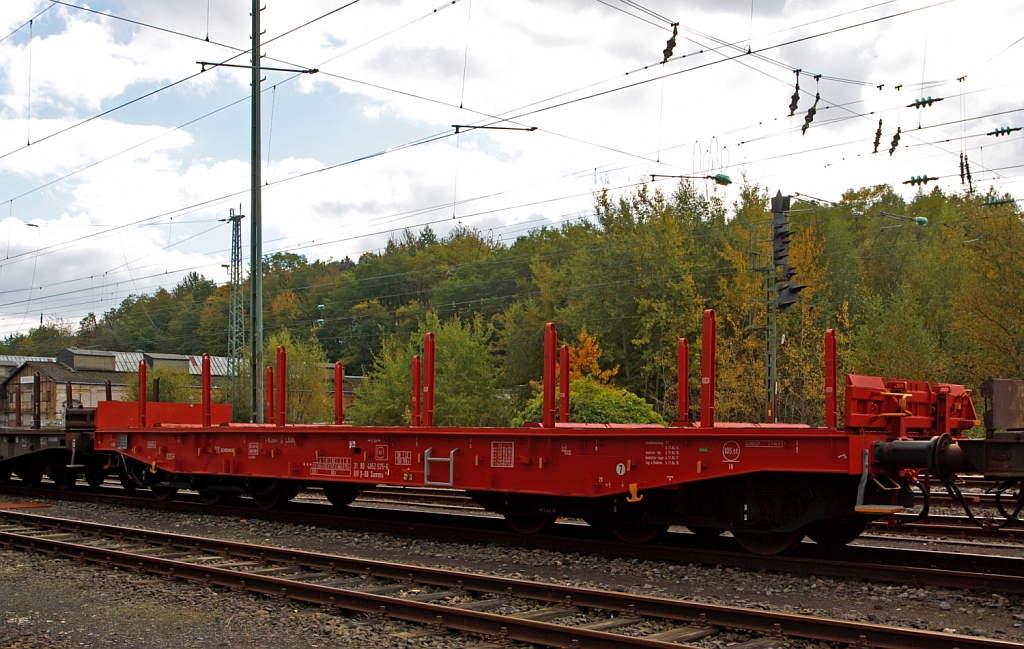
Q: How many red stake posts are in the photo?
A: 12